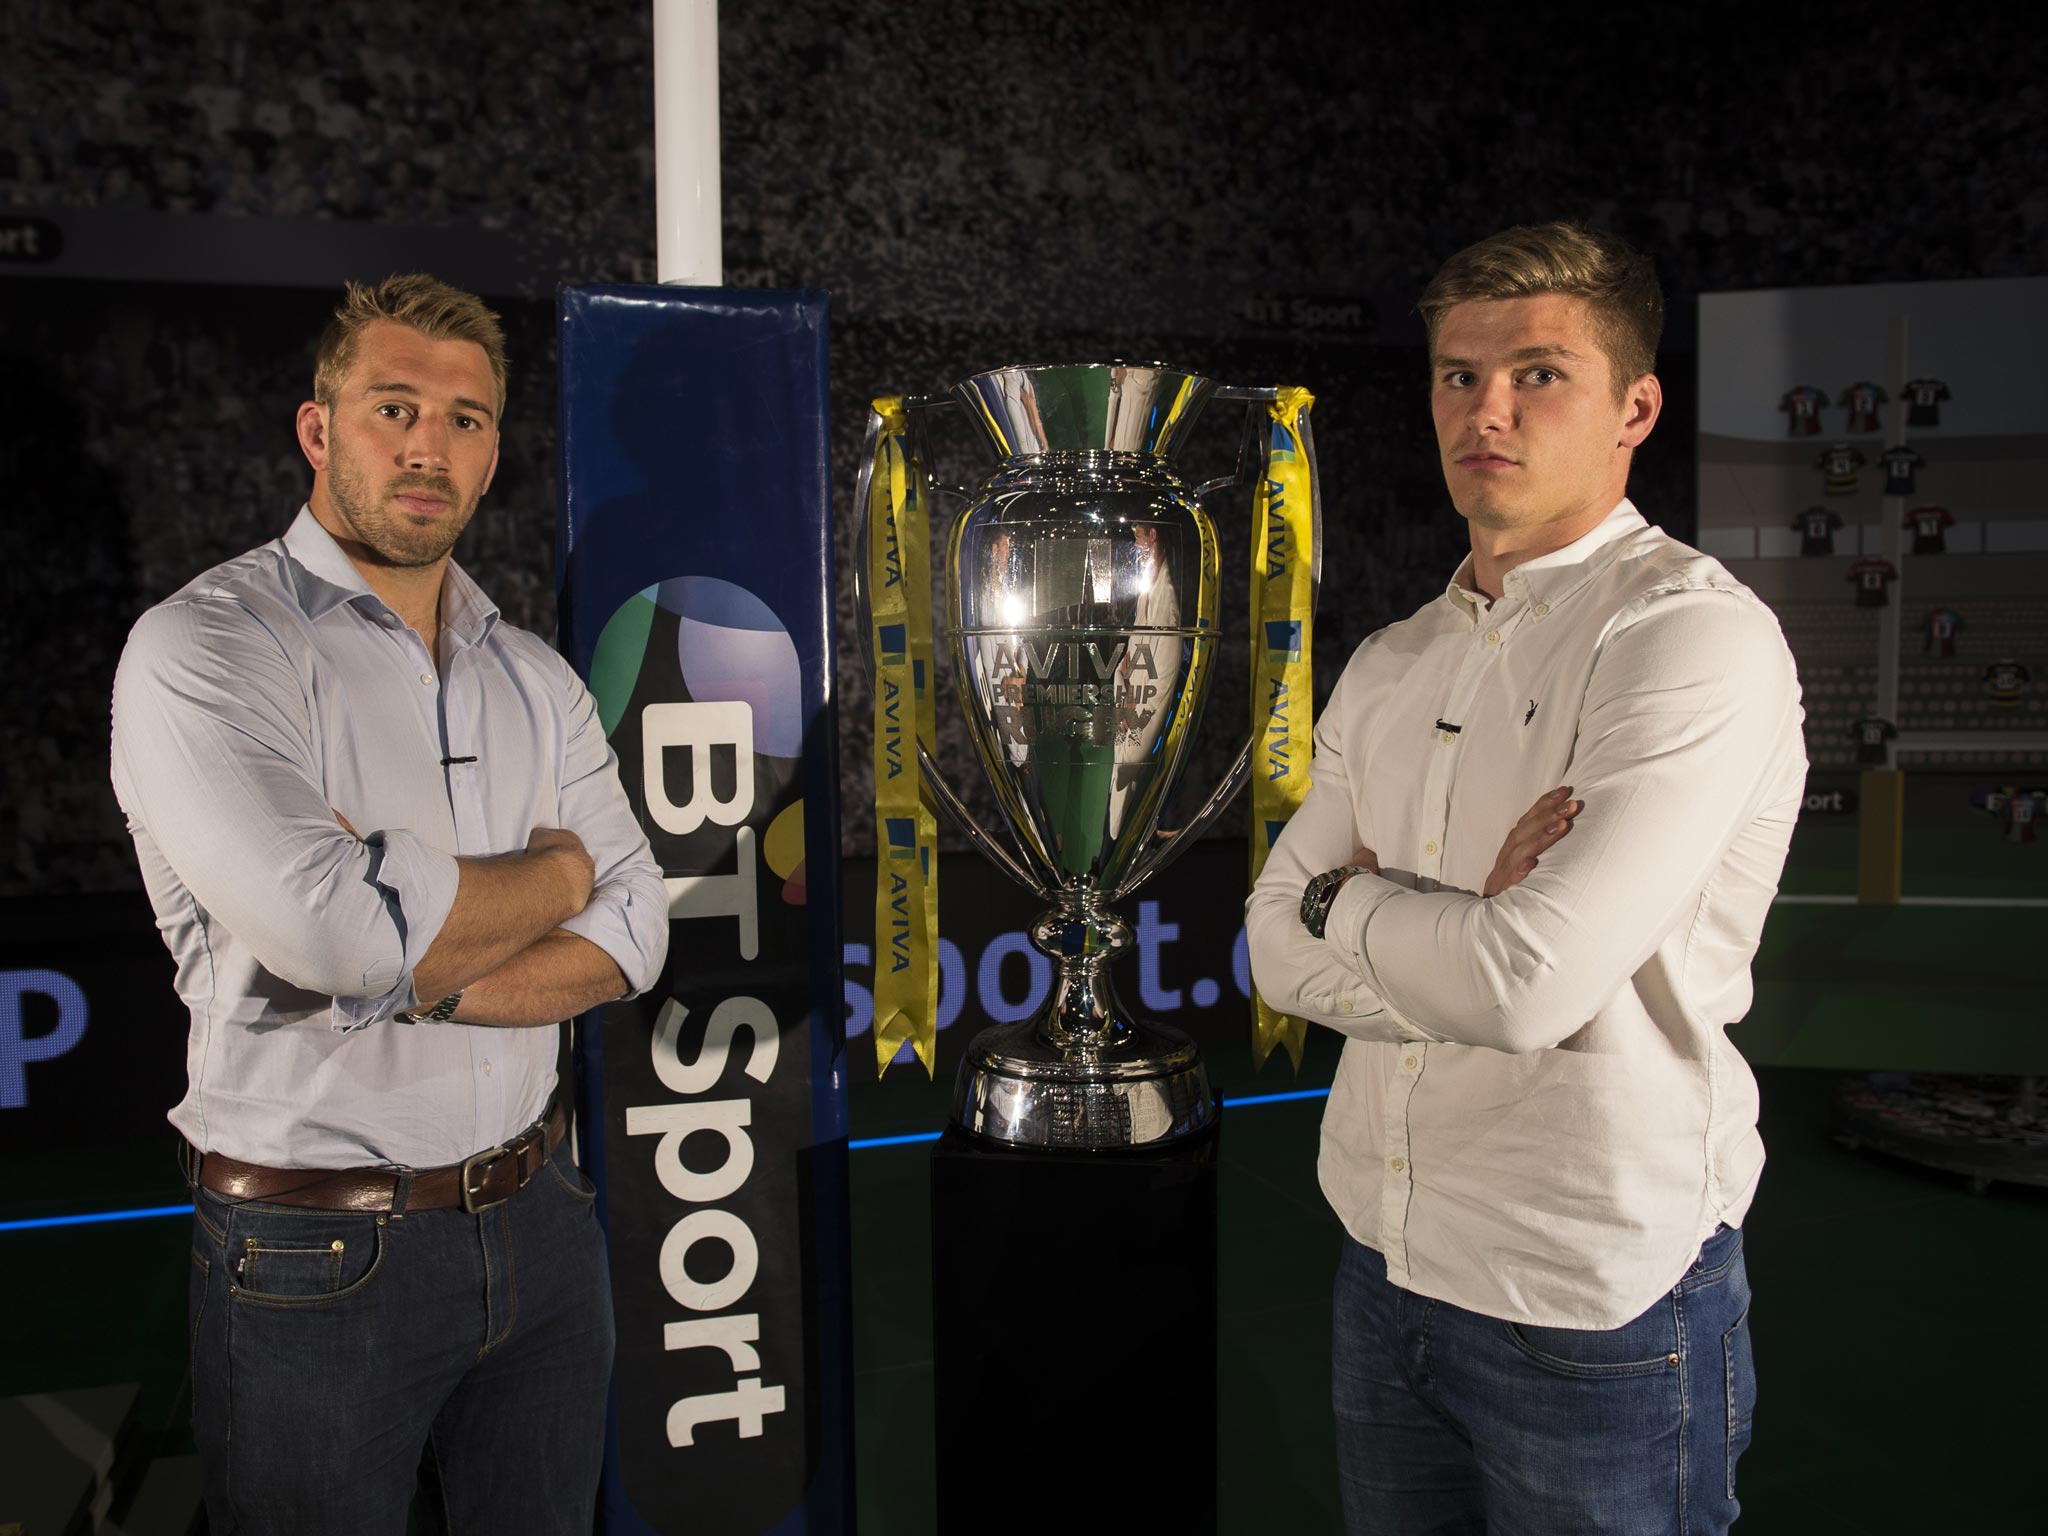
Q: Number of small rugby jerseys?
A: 12